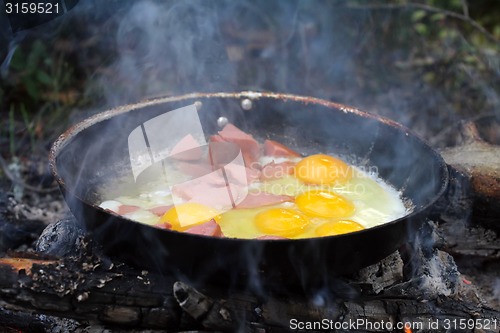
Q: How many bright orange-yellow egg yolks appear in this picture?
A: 5